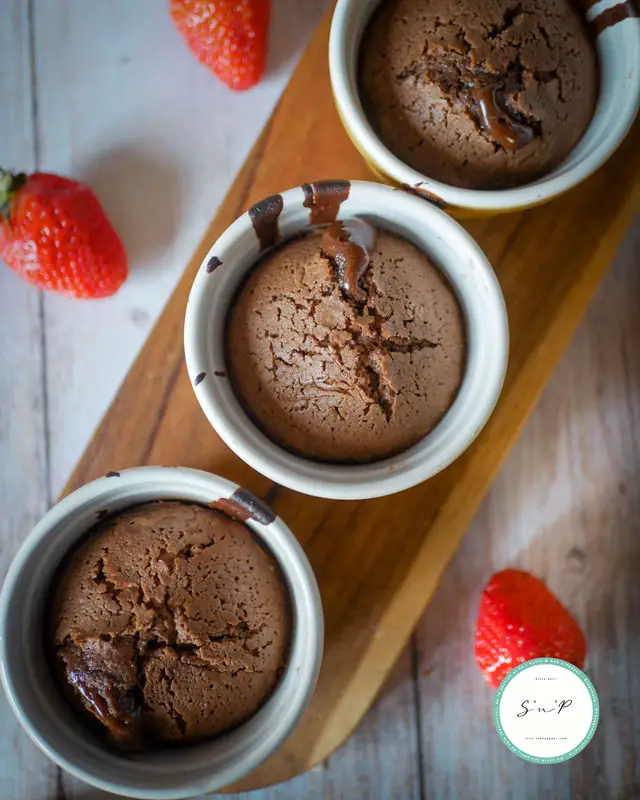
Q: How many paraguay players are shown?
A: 0